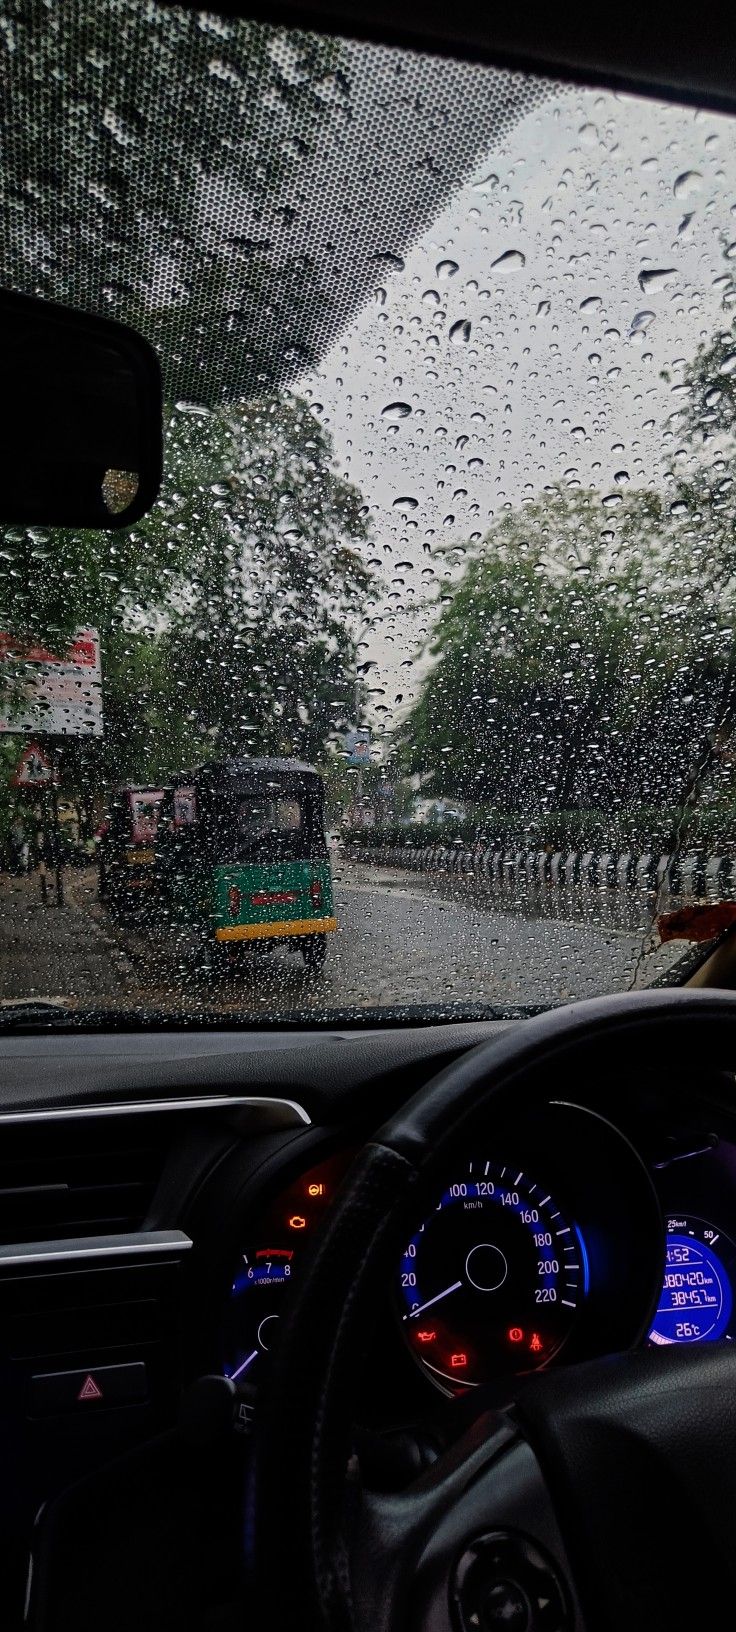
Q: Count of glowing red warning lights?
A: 4